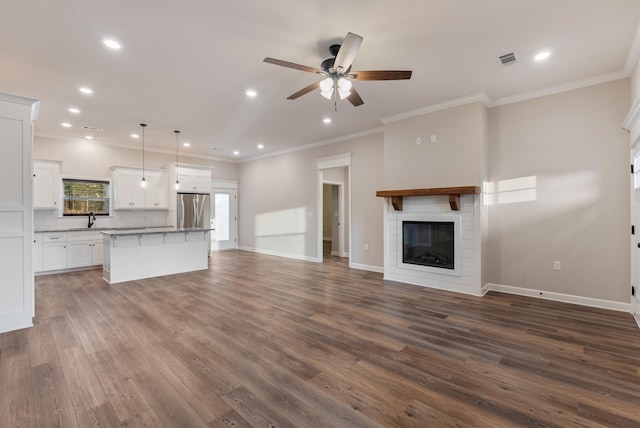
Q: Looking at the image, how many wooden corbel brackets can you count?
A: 2